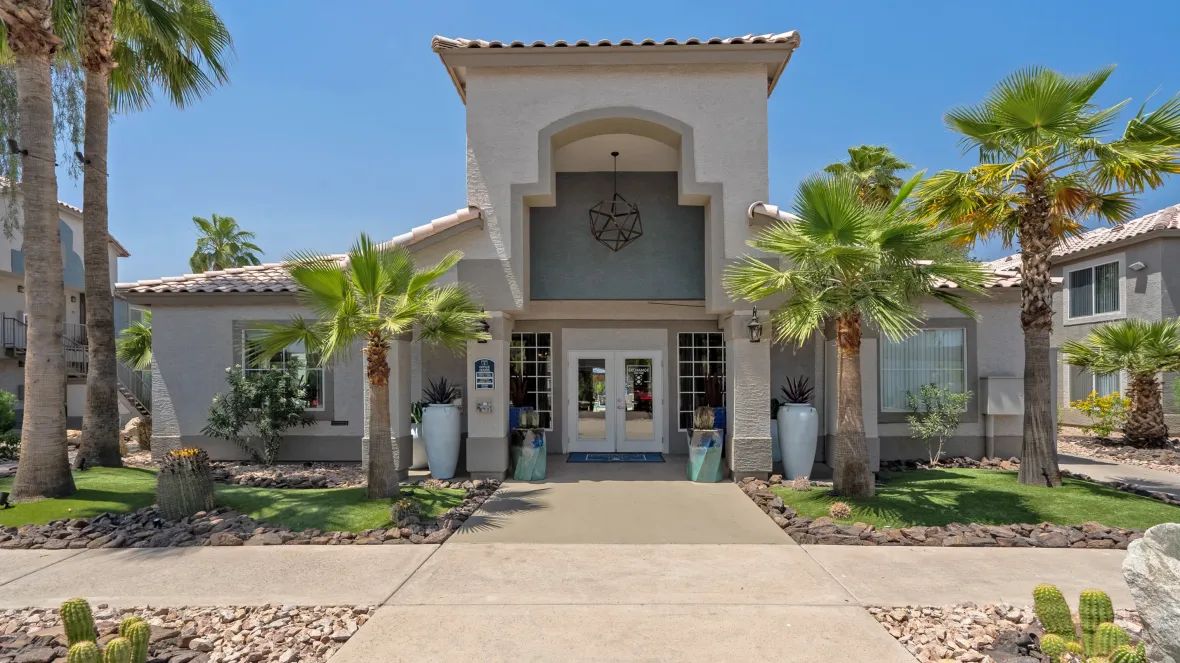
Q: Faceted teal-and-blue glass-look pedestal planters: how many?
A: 2